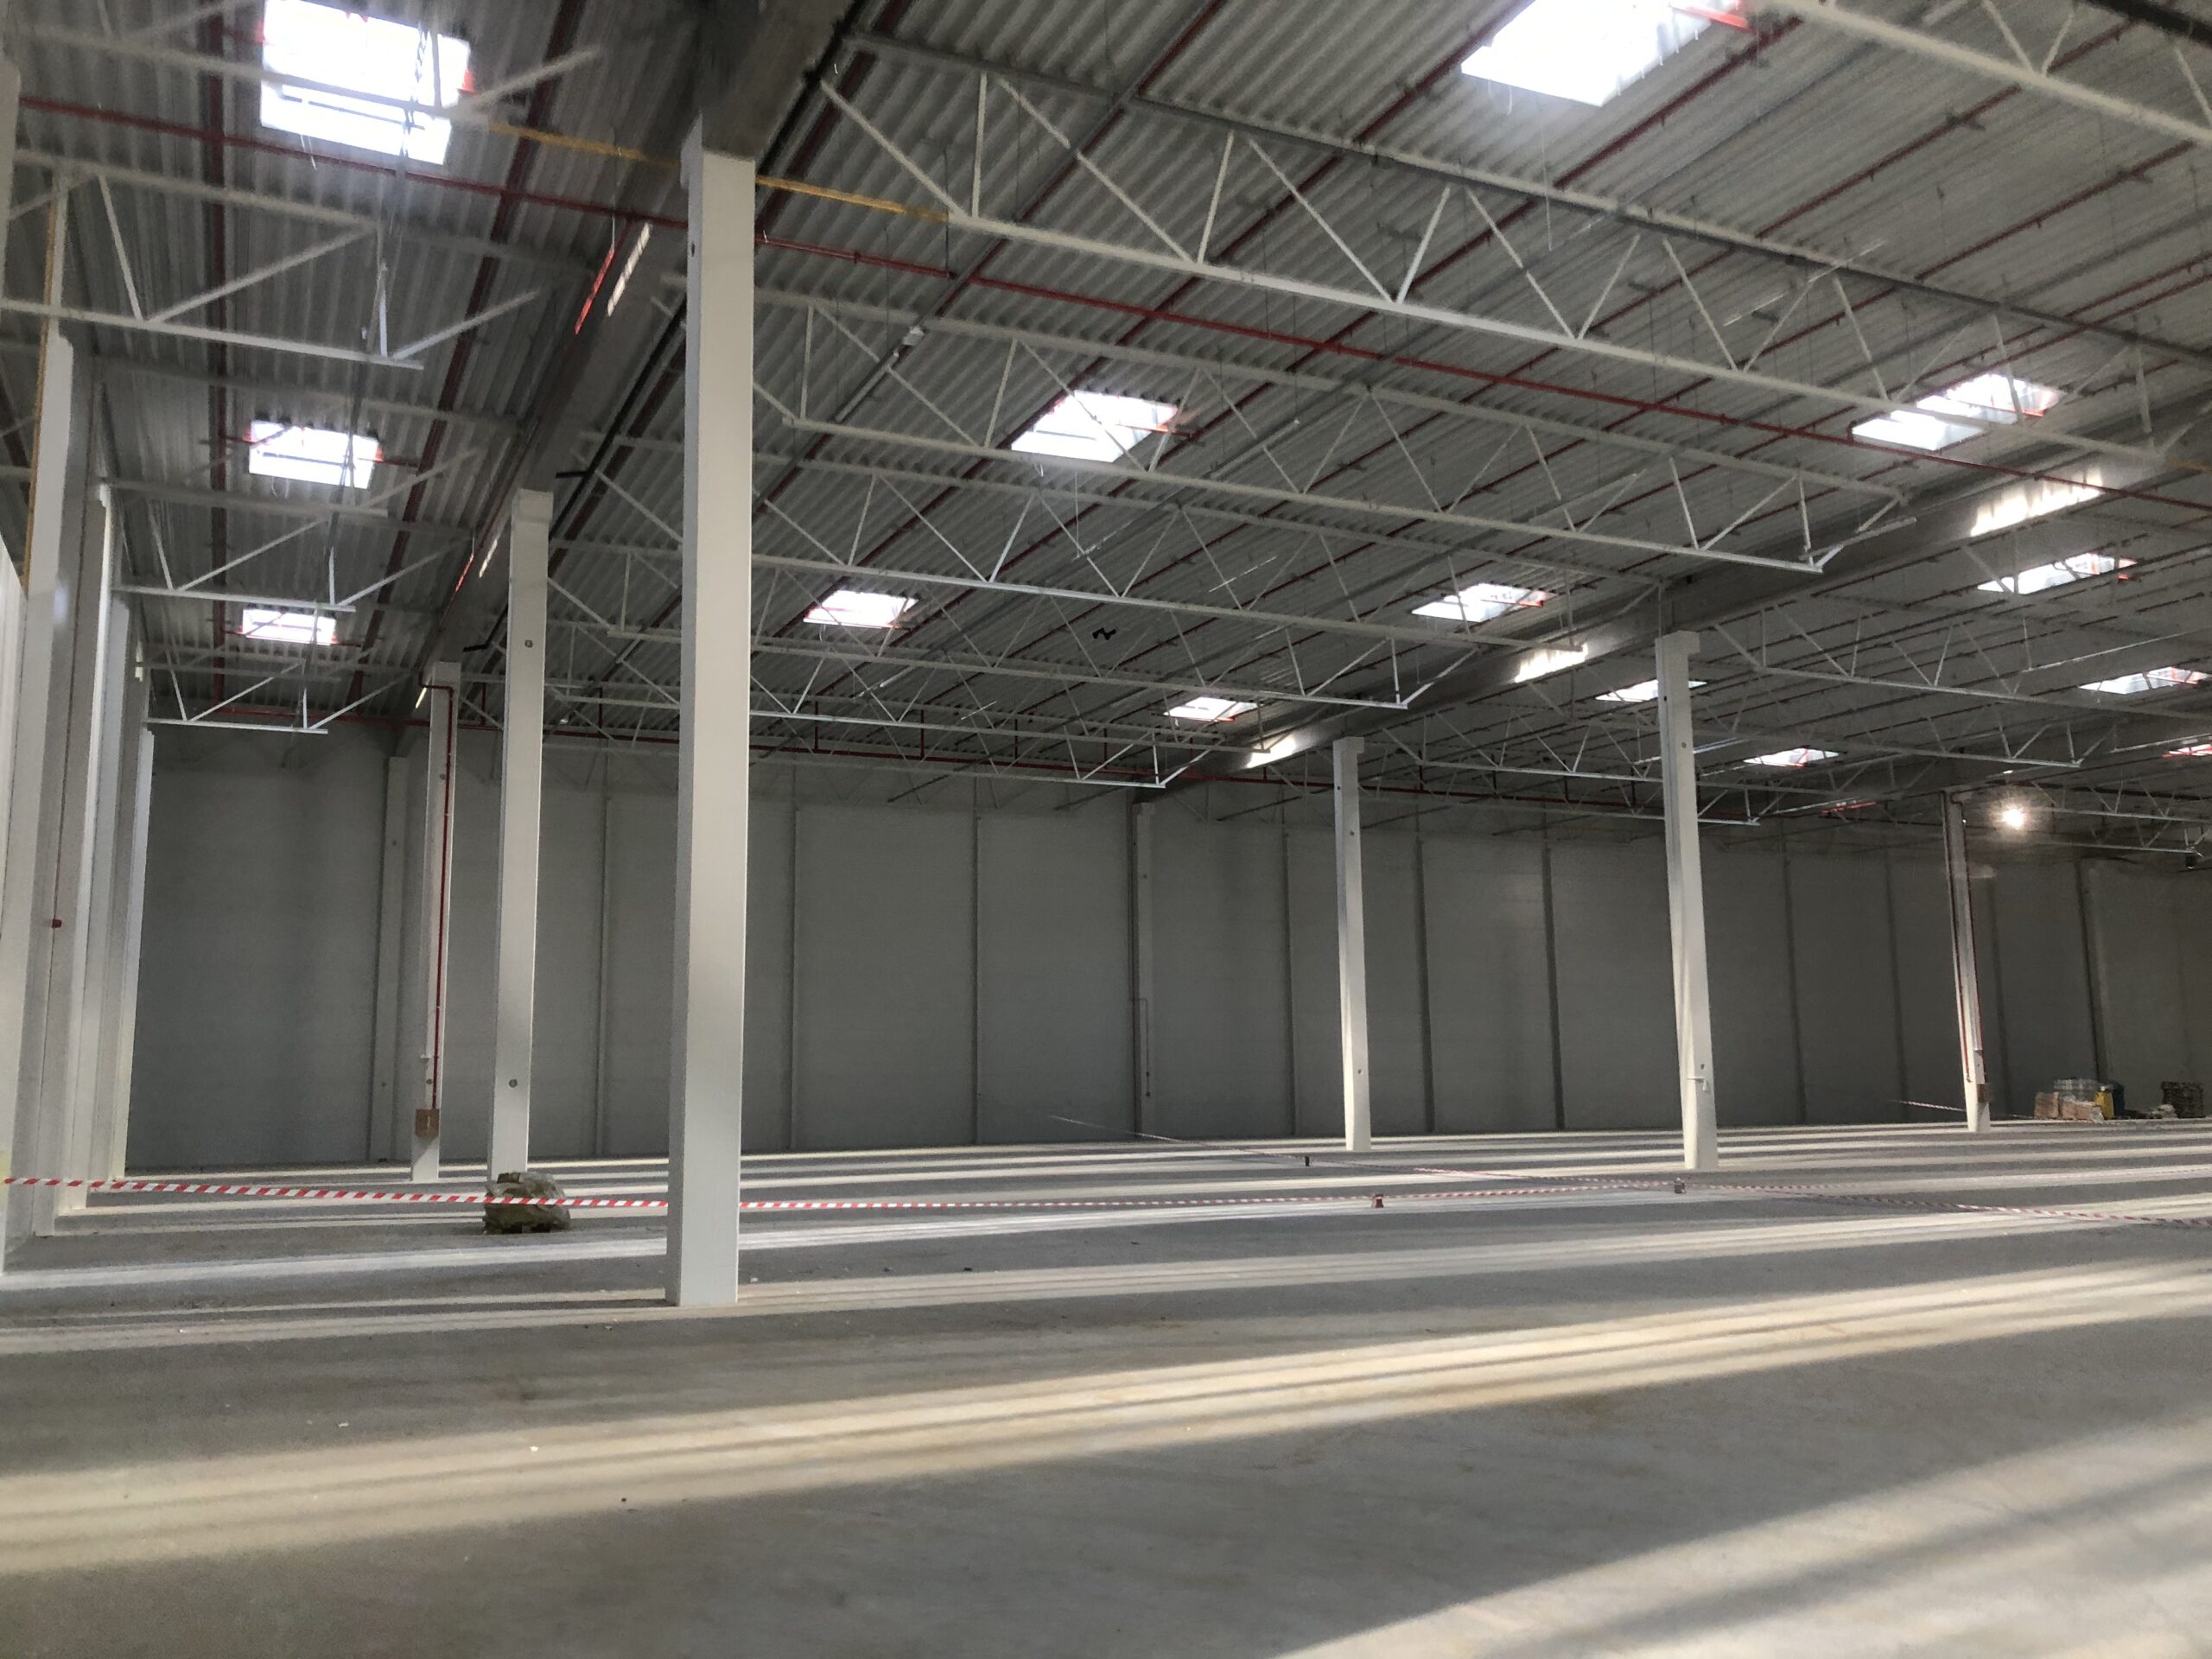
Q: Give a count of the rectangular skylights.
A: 14